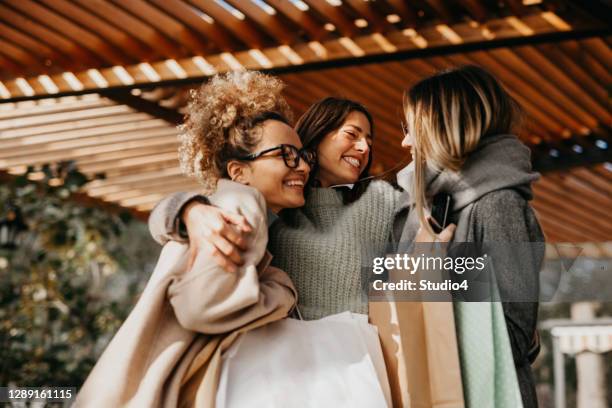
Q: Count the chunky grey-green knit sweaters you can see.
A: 1